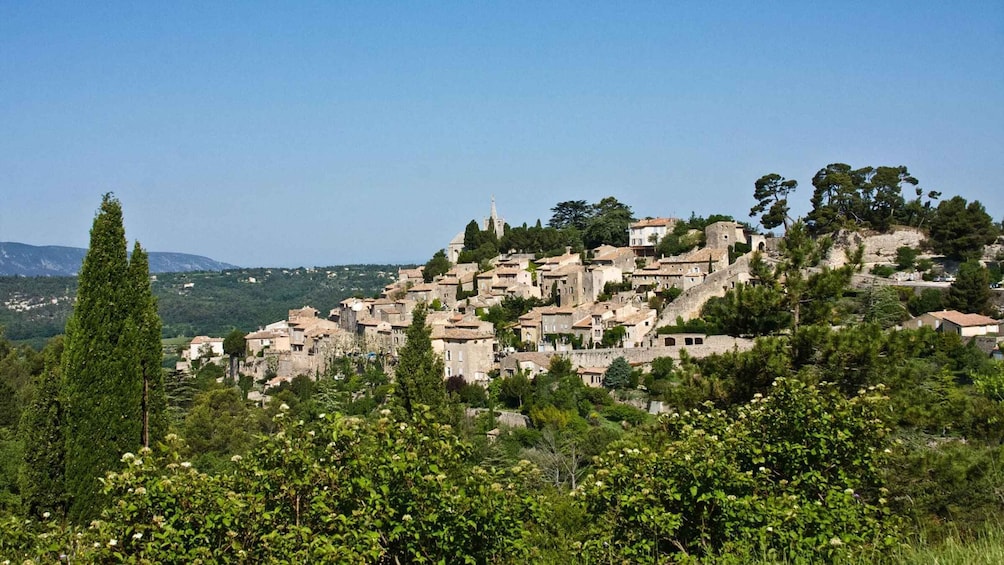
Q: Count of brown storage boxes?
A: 0